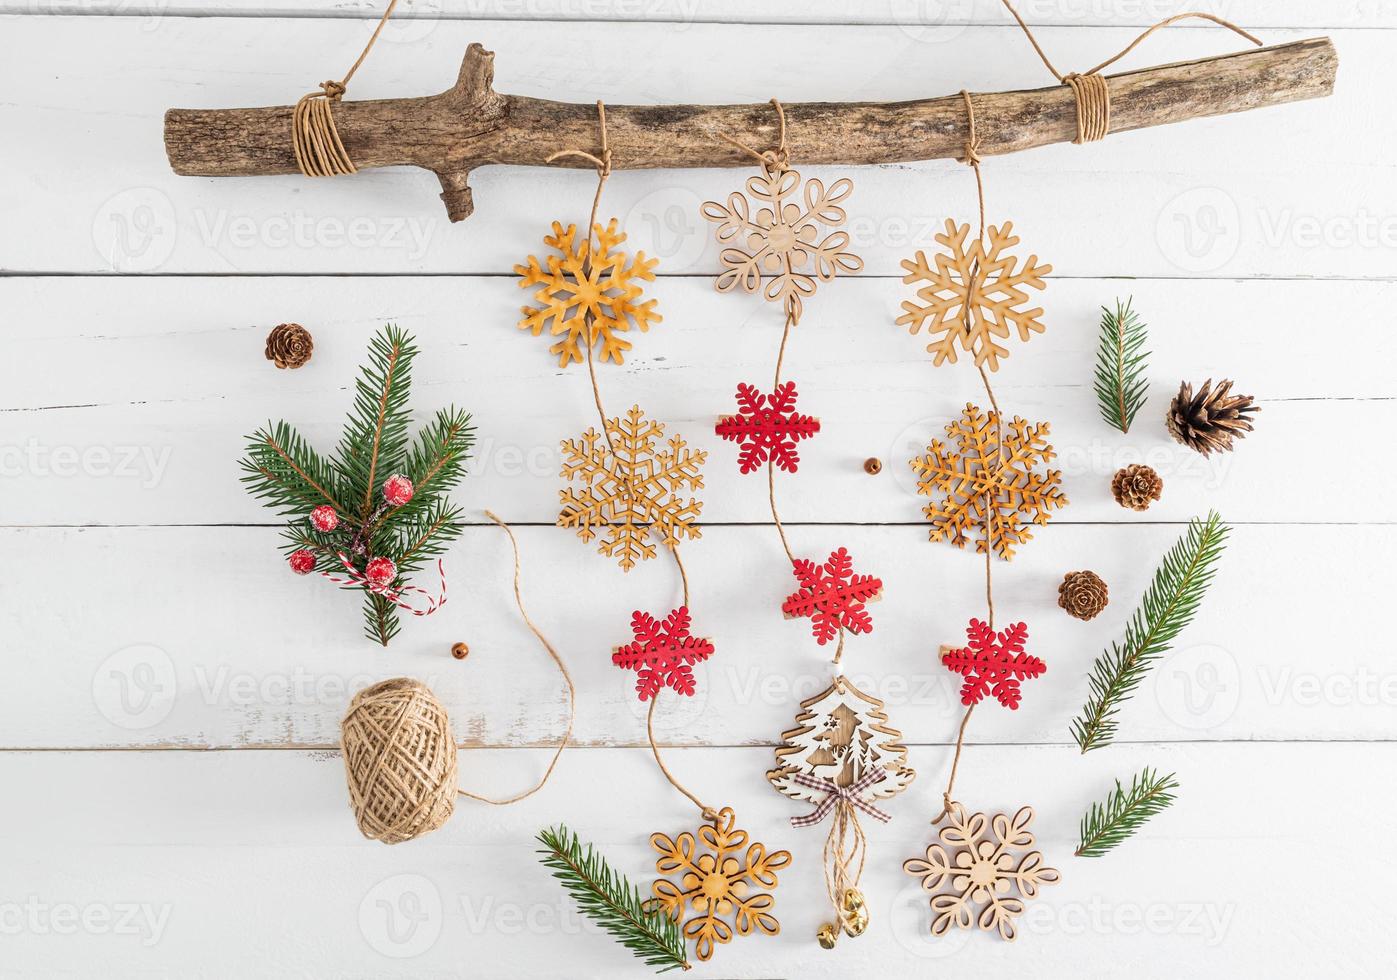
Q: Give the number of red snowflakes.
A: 4